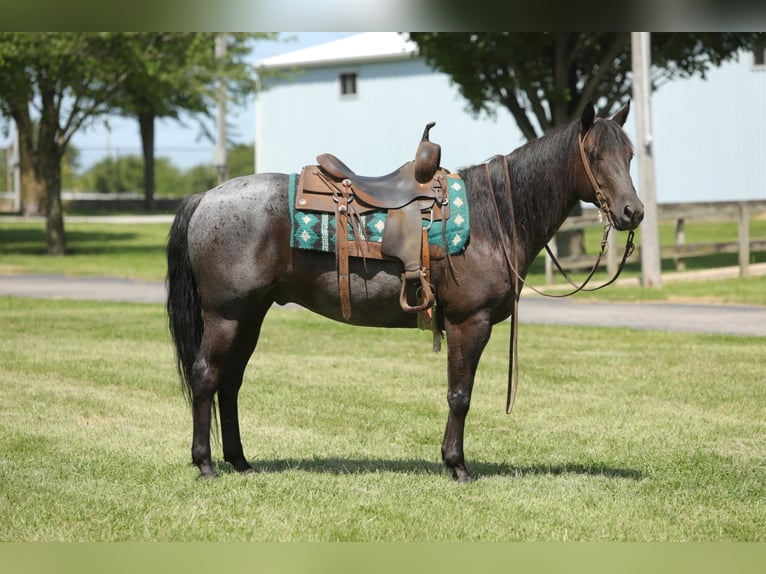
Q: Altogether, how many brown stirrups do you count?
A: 1